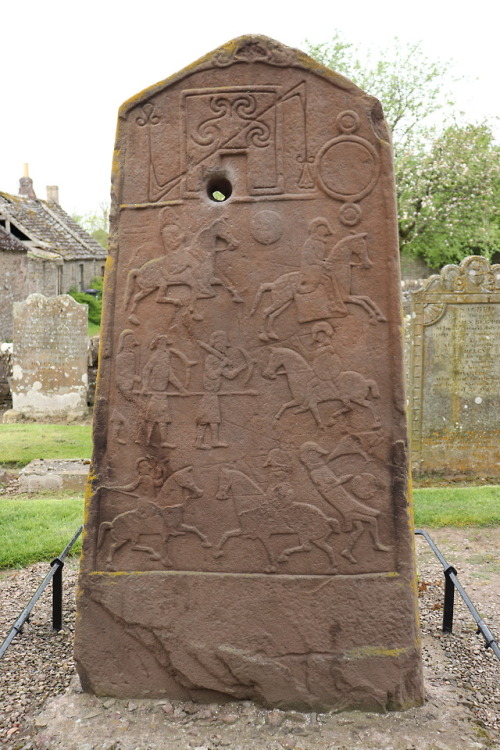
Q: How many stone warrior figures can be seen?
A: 9